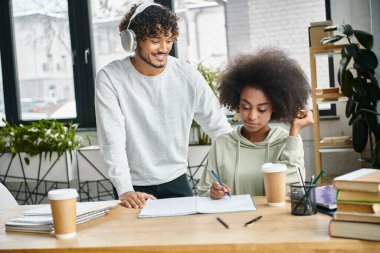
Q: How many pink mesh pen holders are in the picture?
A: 0